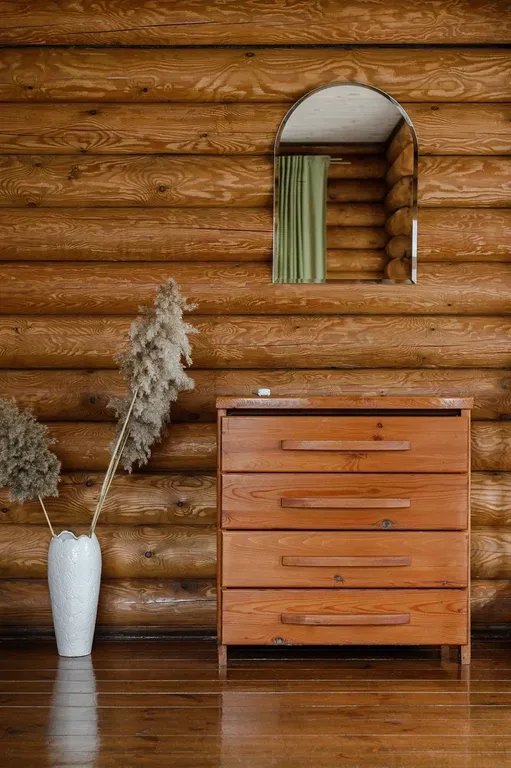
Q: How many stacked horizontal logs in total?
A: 12